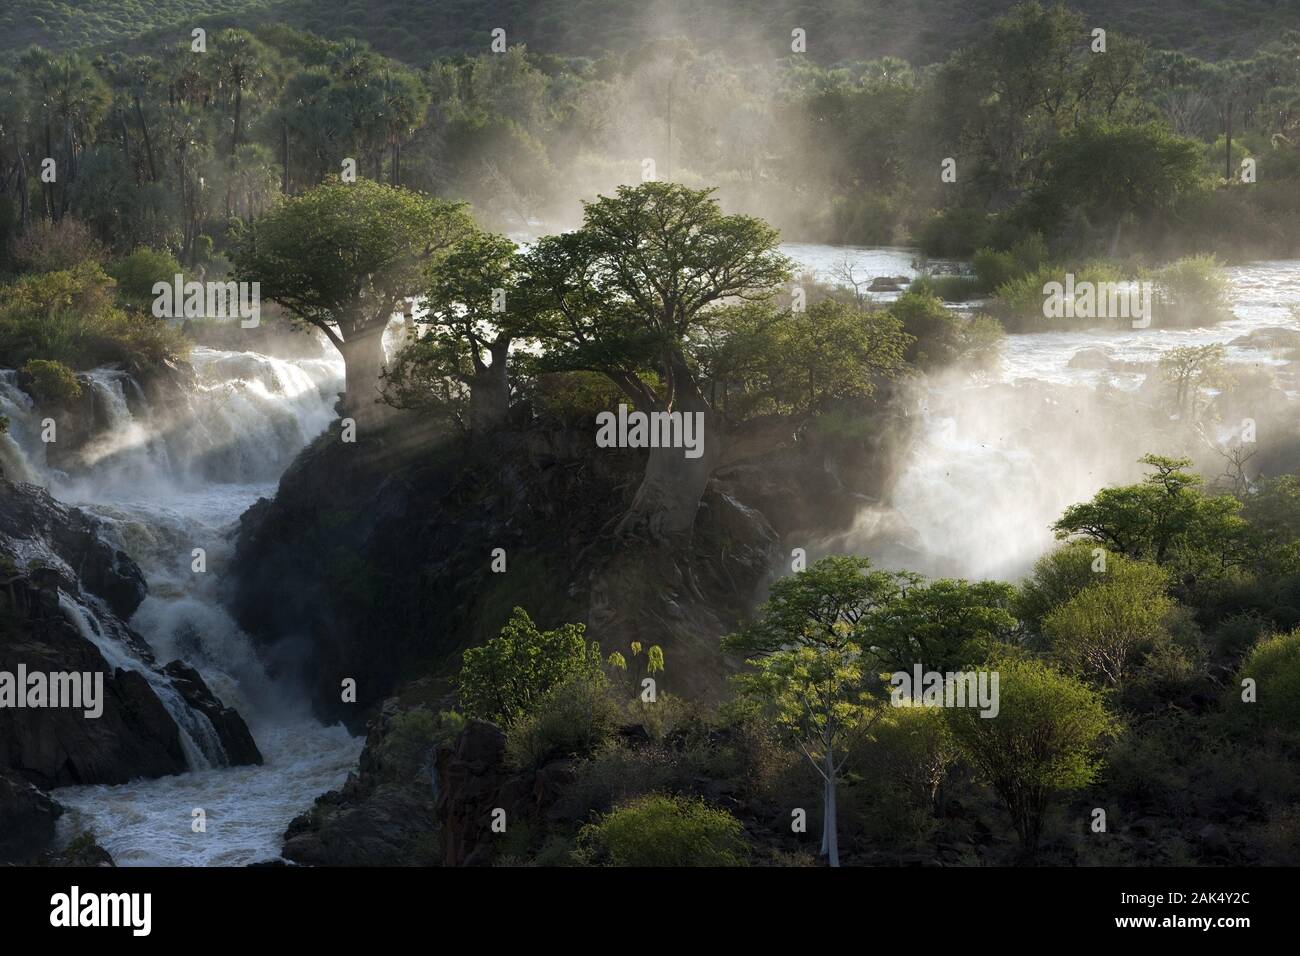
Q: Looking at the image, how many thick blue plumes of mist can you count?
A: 0